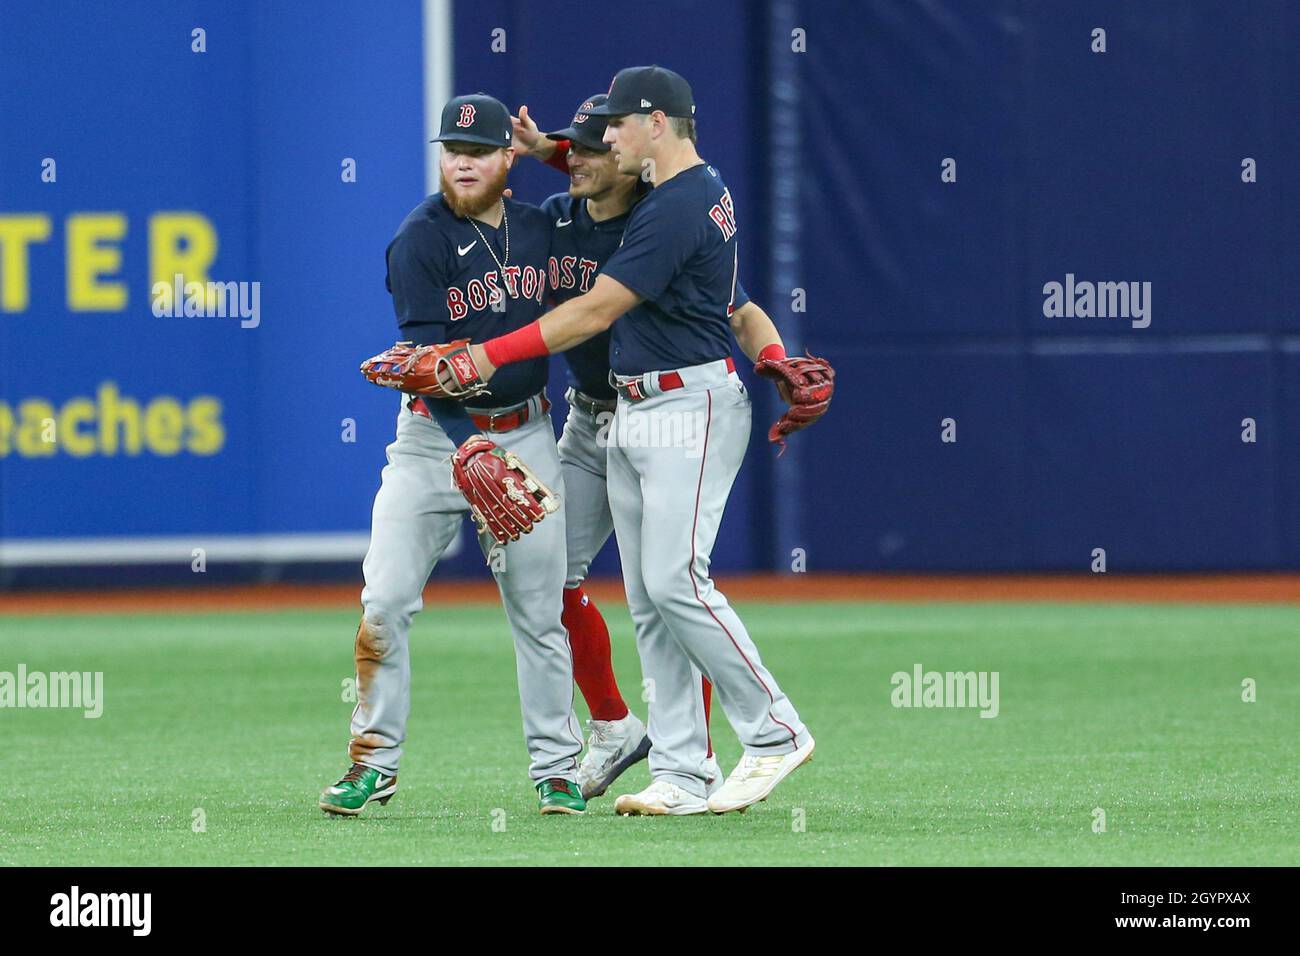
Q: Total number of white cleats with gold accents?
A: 2